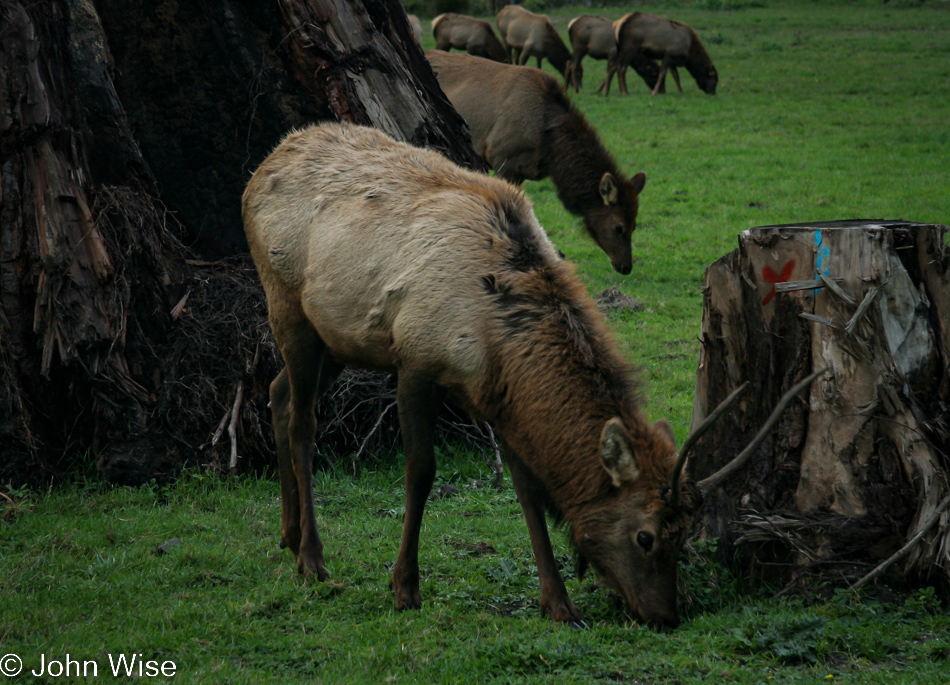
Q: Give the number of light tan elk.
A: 1